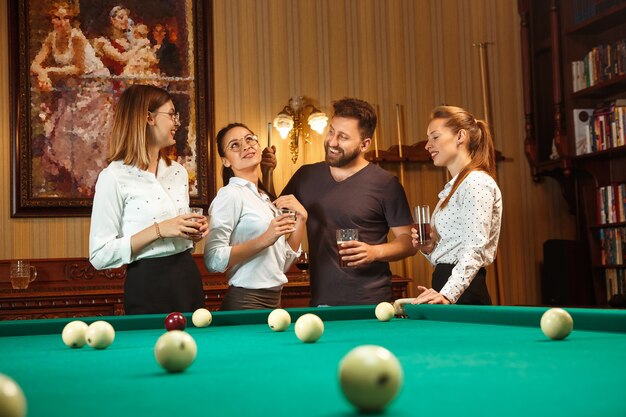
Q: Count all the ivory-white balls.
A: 10